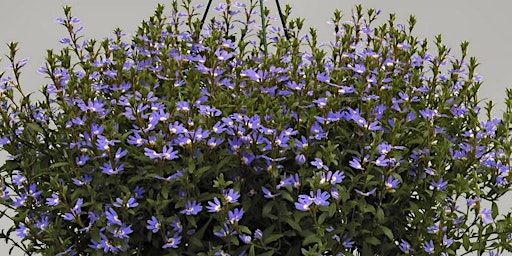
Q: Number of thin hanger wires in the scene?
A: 3